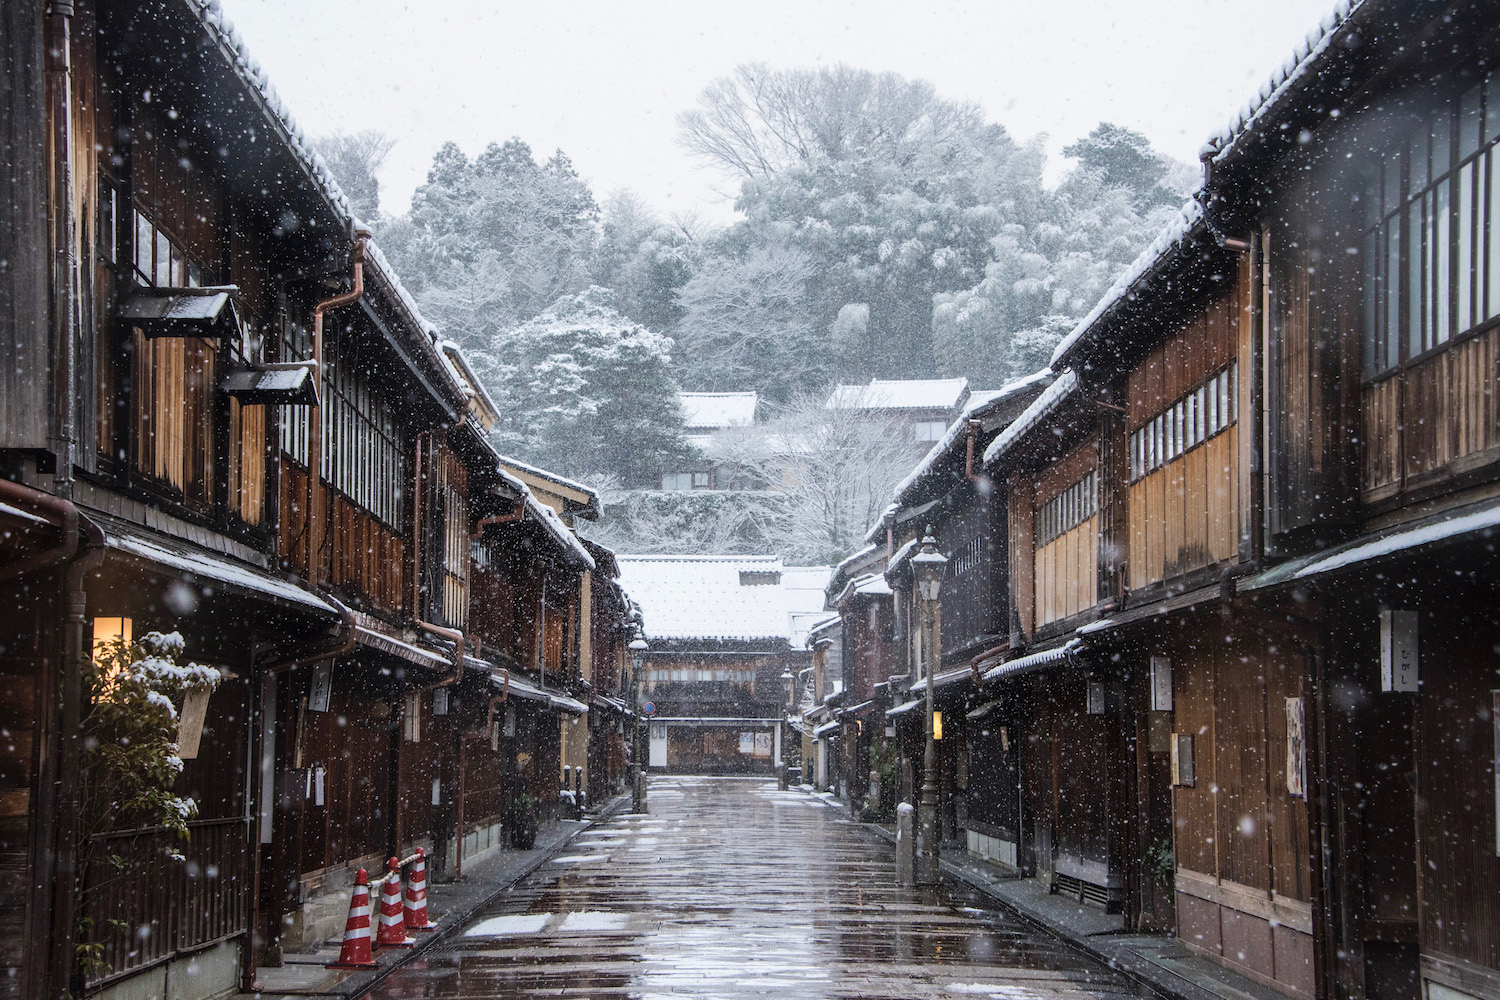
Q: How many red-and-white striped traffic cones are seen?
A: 3